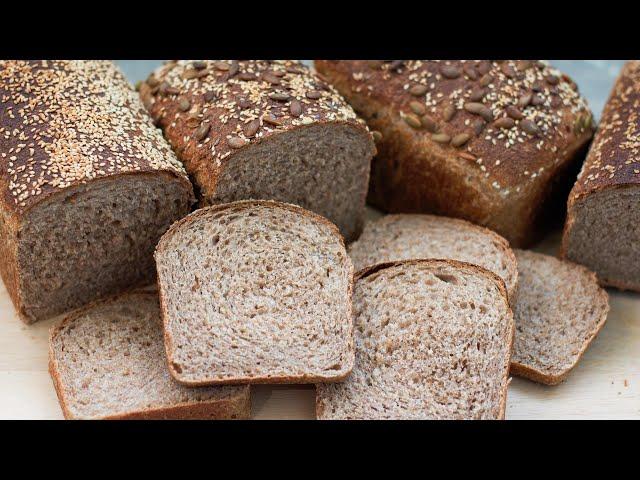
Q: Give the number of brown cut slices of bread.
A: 5